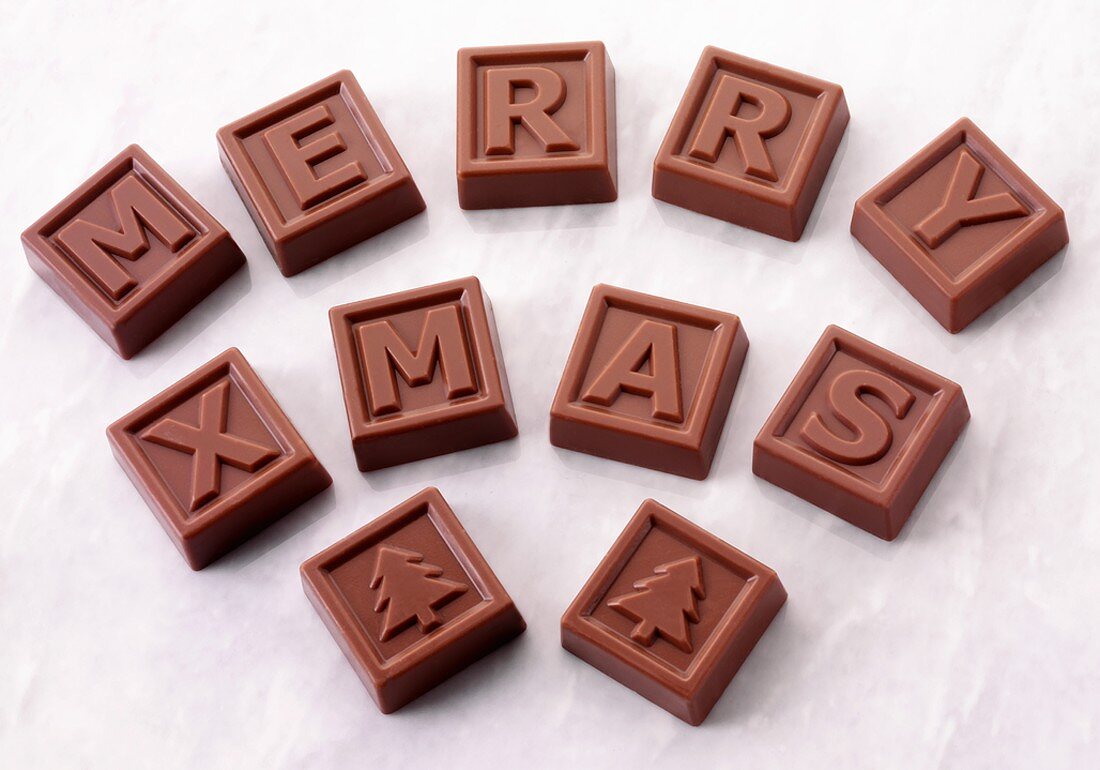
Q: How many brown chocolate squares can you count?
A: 11